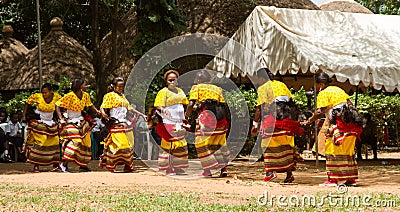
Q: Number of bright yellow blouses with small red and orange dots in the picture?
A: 7